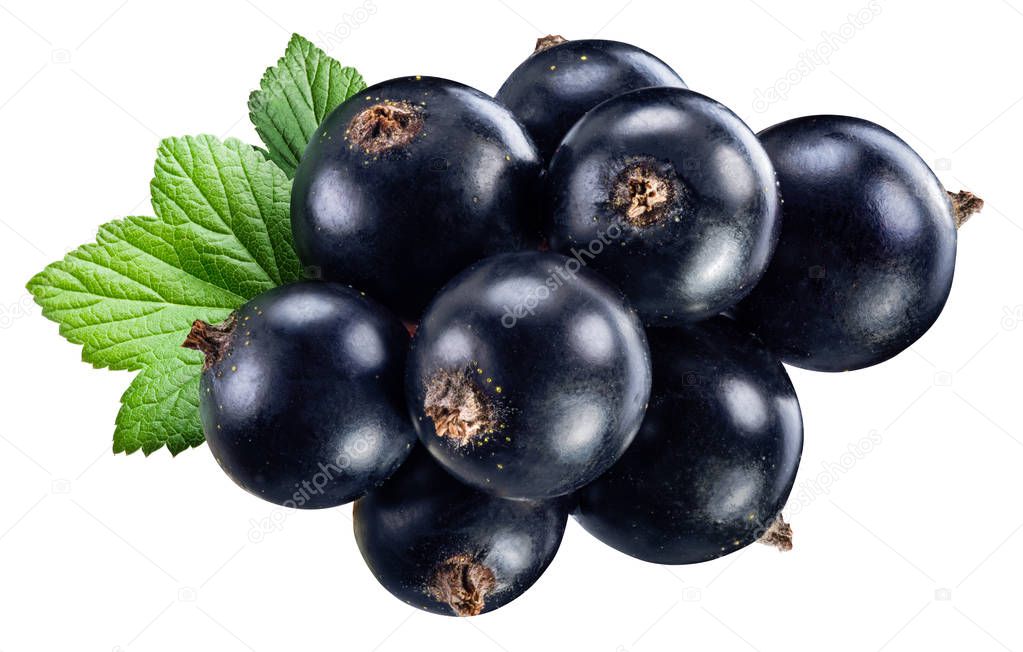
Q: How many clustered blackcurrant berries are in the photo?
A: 8